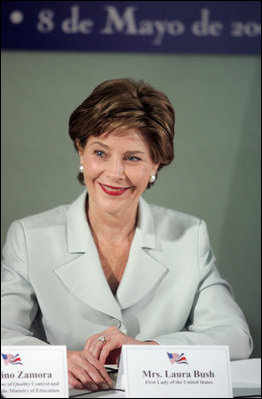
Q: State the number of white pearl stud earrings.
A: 2